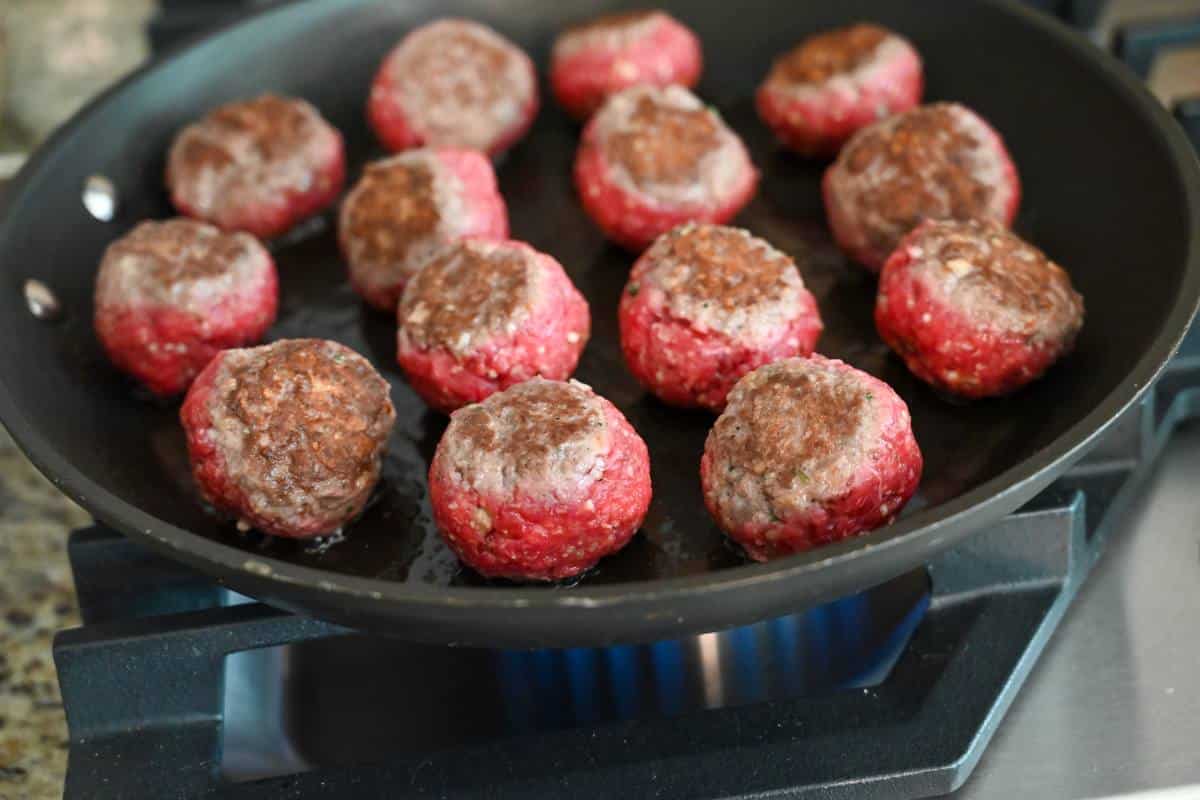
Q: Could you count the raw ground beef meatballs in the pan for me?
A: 14